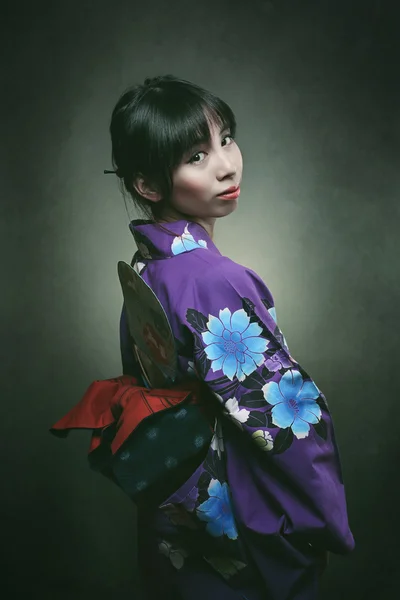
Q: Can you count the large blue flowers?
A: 3